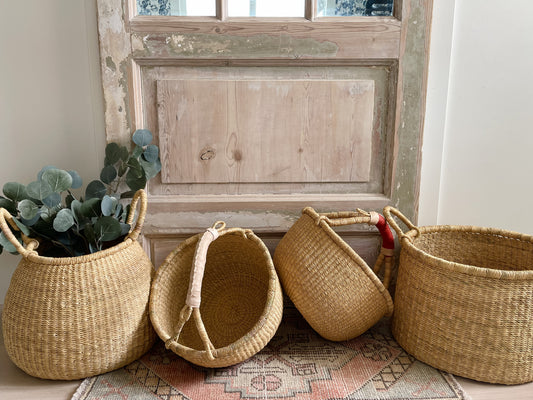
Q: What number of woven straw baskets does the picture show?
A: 4